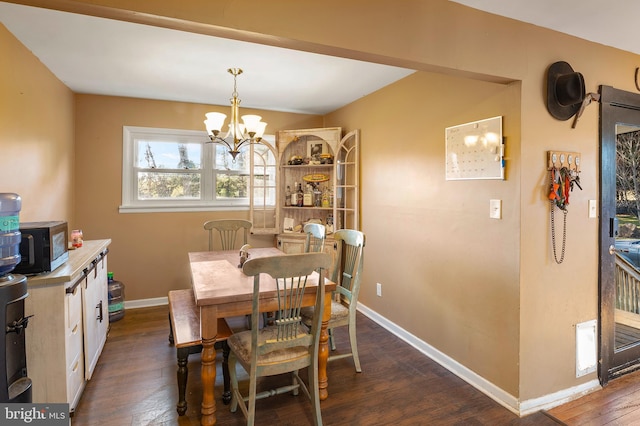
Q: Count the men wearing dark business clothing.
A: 0